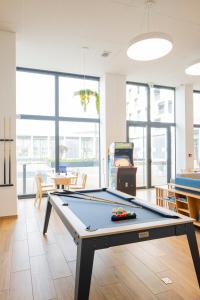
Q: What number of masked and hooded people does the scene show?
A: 0